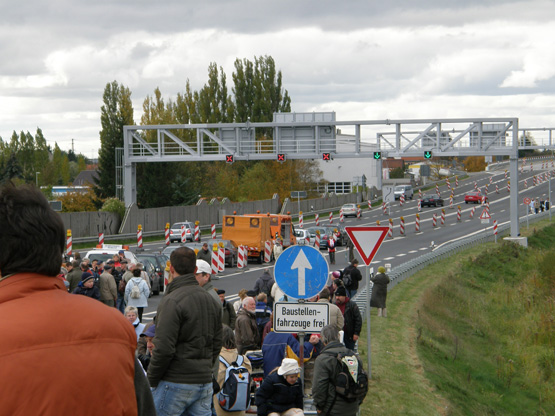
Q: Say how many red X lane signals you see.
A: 3